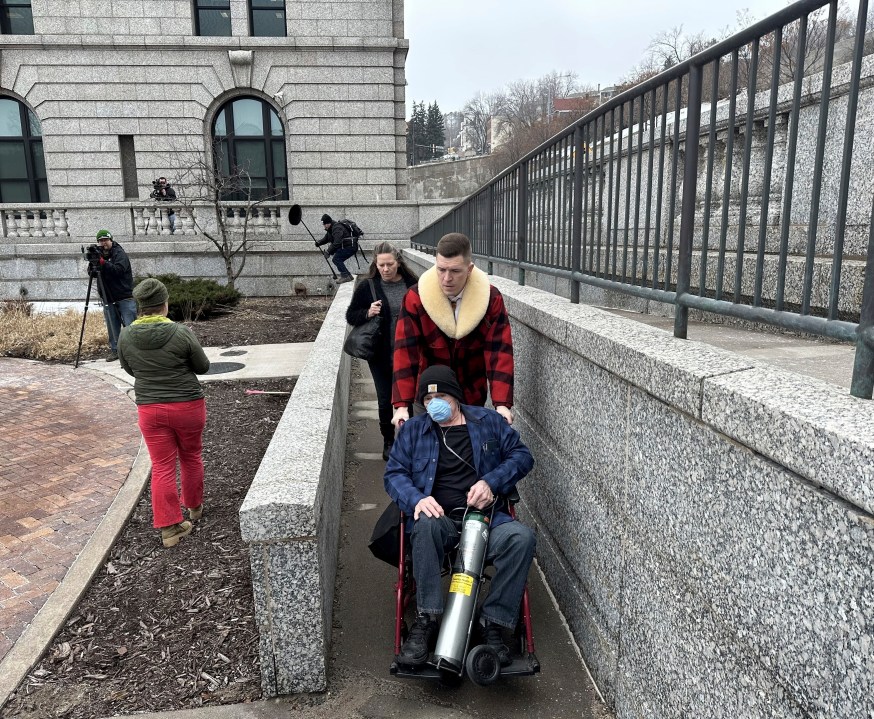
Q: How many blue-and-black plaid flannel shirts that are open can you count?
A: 1